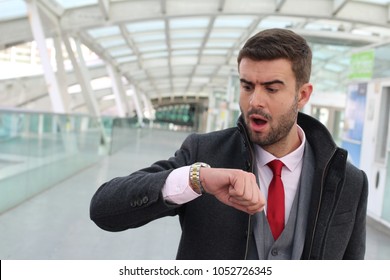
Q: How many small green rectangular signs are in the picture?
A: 1